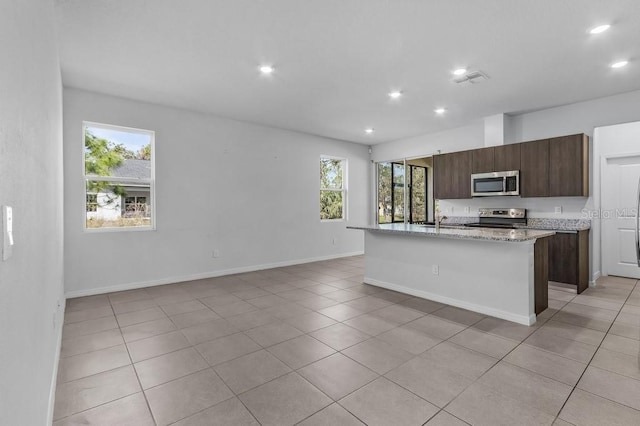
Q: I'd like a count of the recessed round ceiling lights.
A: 7